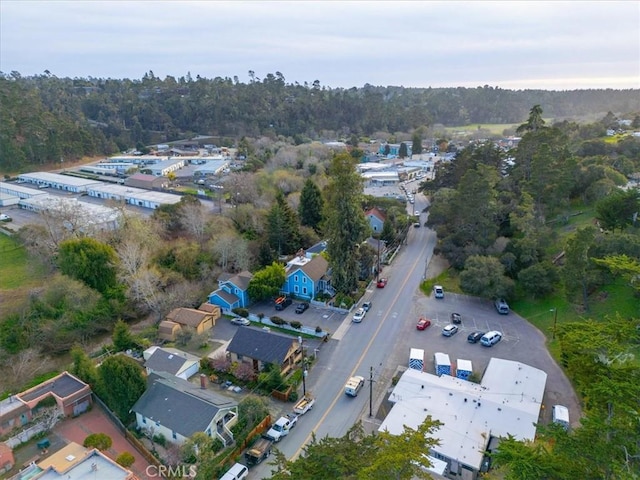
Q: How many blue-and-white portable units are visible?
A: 3